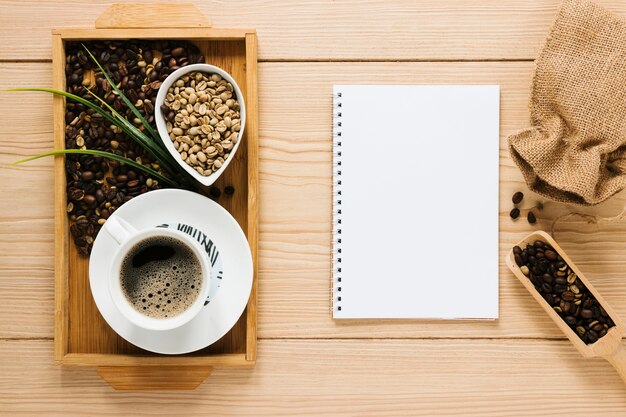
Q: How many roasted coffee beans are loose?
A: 3